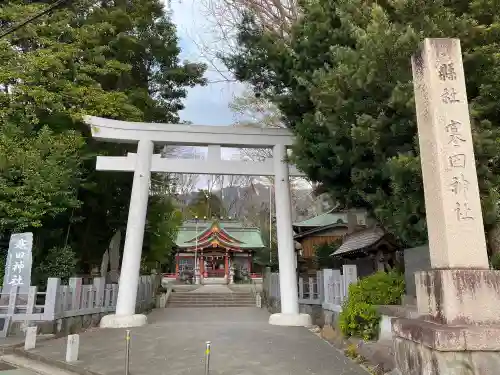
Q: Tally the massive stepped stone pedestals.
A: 1